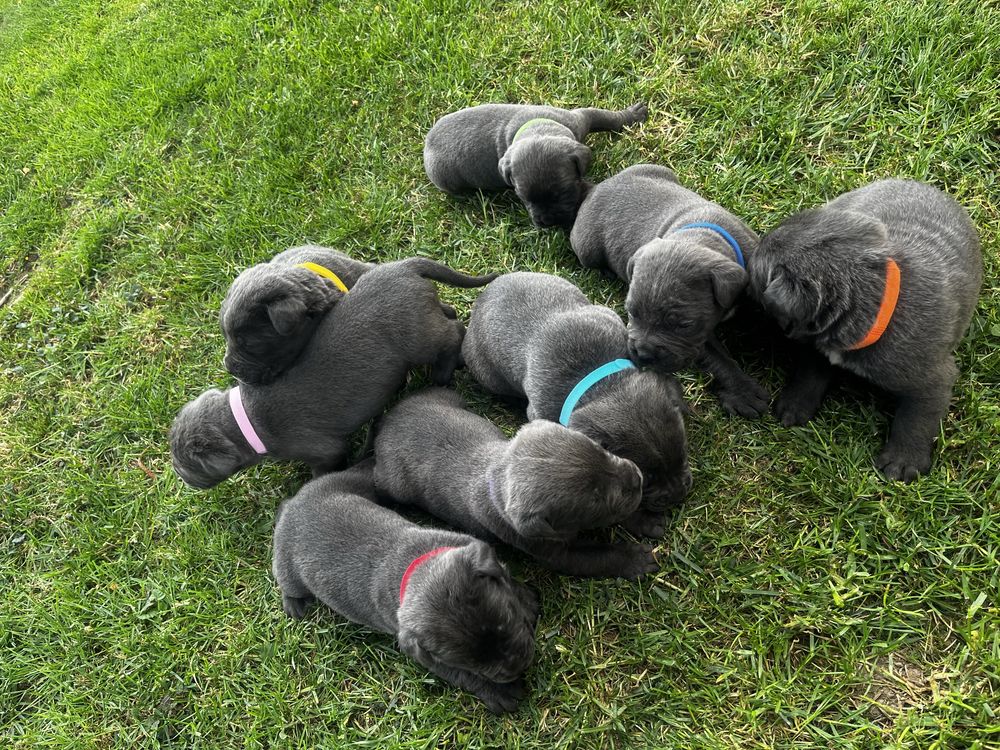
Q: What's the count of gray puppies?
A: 8